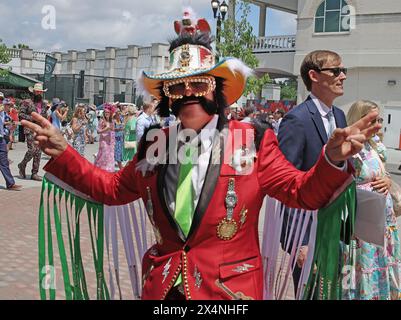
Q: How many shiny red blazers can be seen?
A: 1